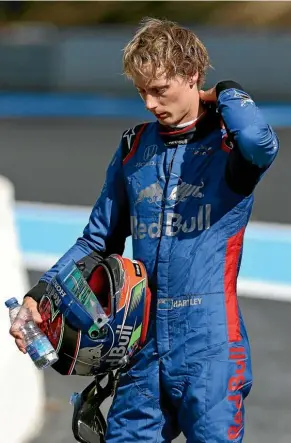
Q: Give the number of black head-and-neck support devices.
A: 1